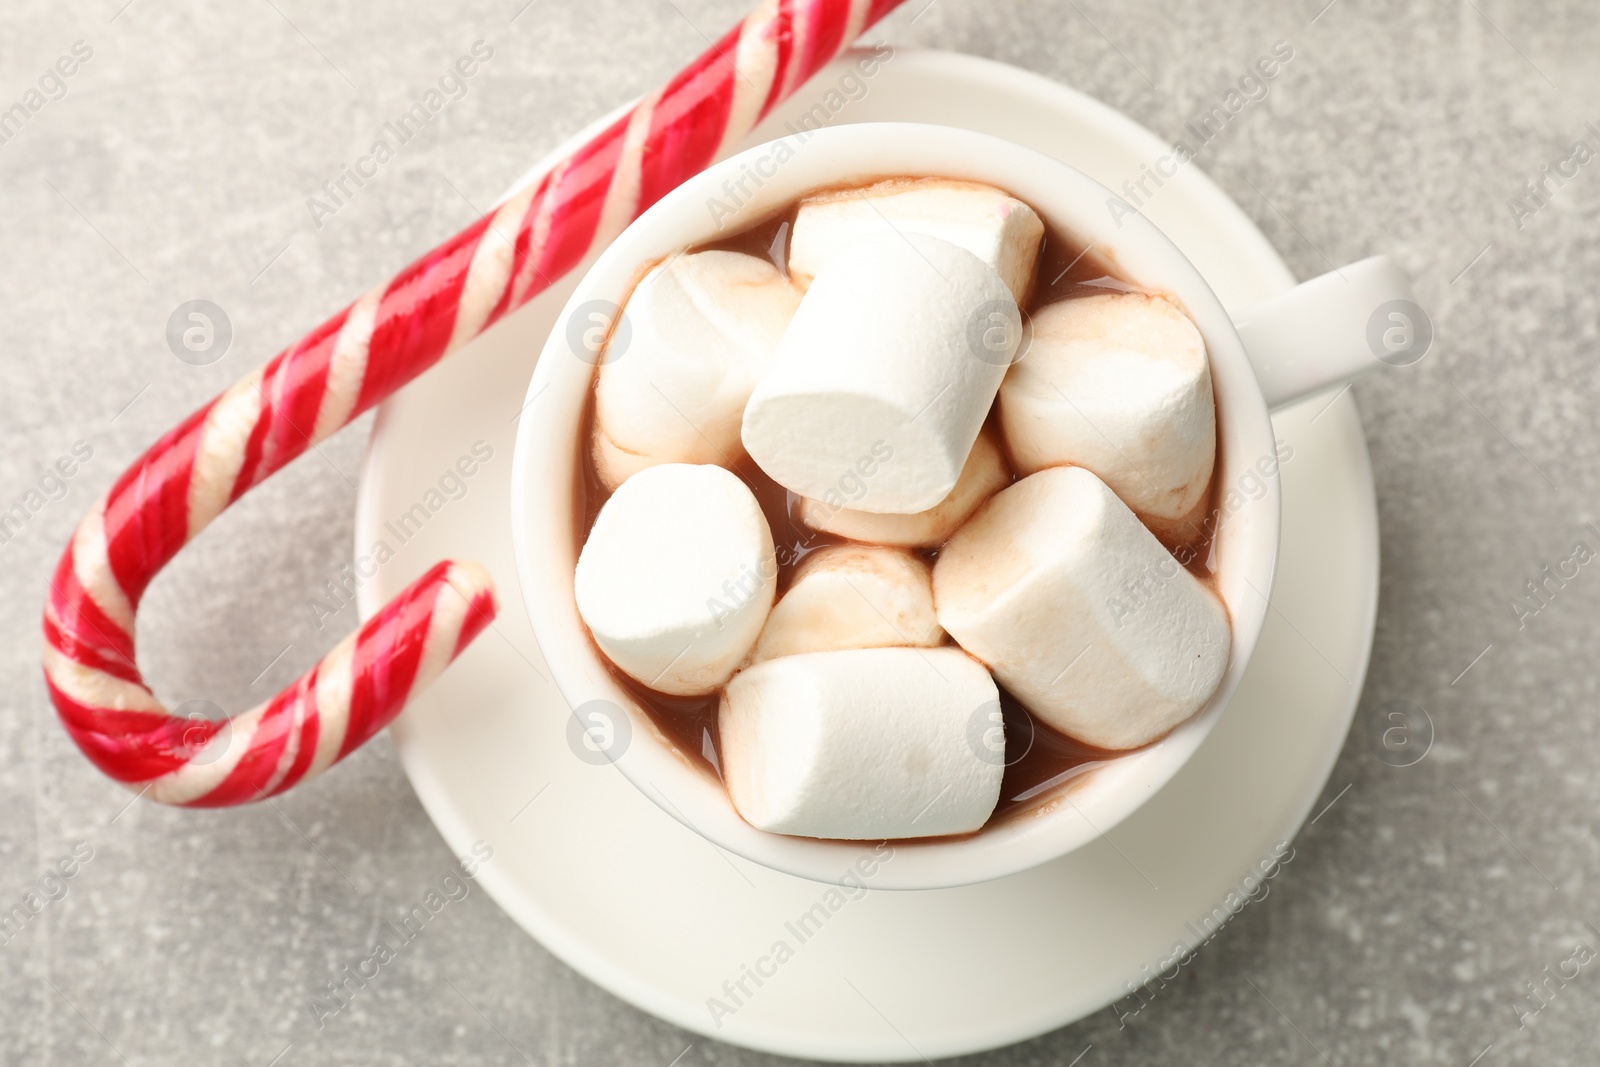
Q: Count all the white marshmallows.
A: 9